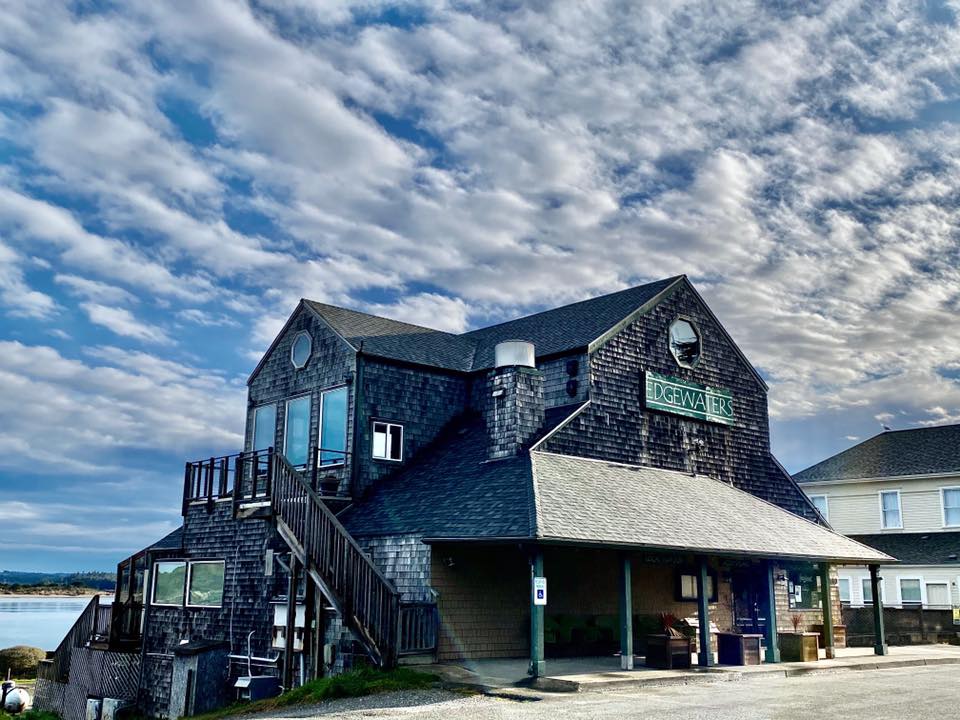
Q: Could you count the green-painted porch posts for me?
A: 6